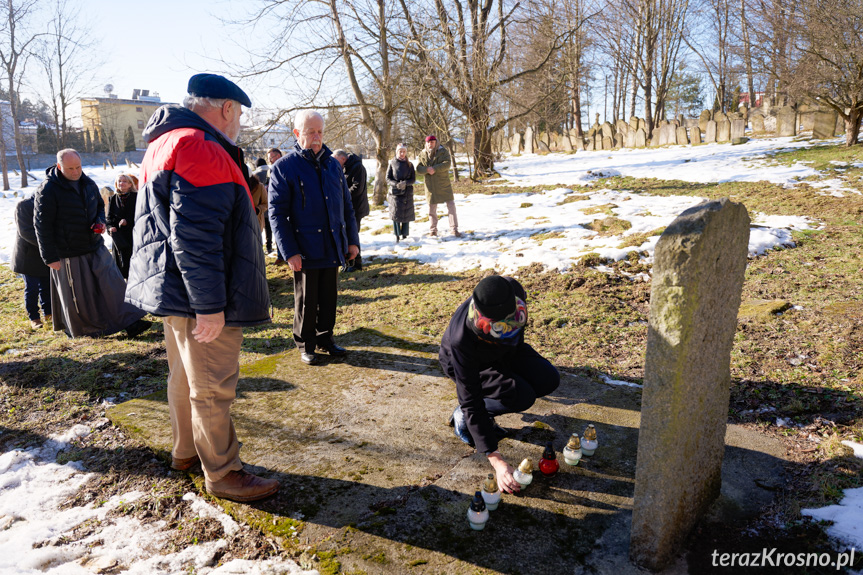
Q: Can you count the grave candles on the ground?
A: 6